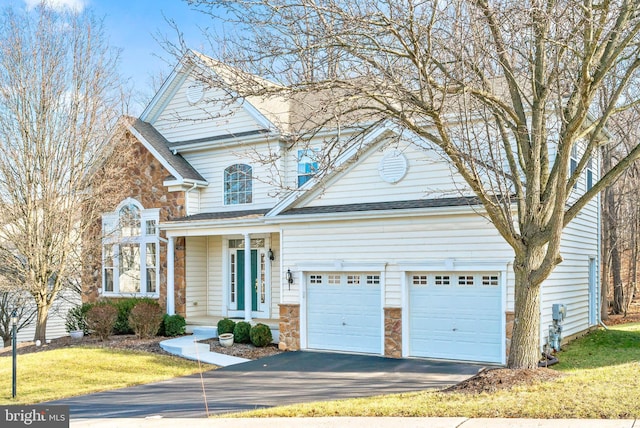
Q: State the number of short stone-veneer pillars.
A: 3